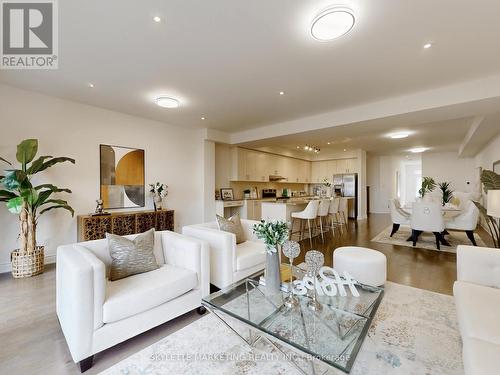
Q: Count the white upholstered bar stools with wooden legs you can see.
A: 4